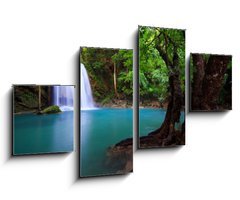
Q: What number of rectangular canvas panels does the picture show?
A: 4